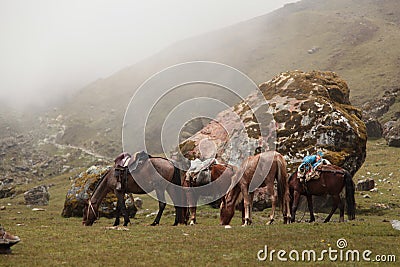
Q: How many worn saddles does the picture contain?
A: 3